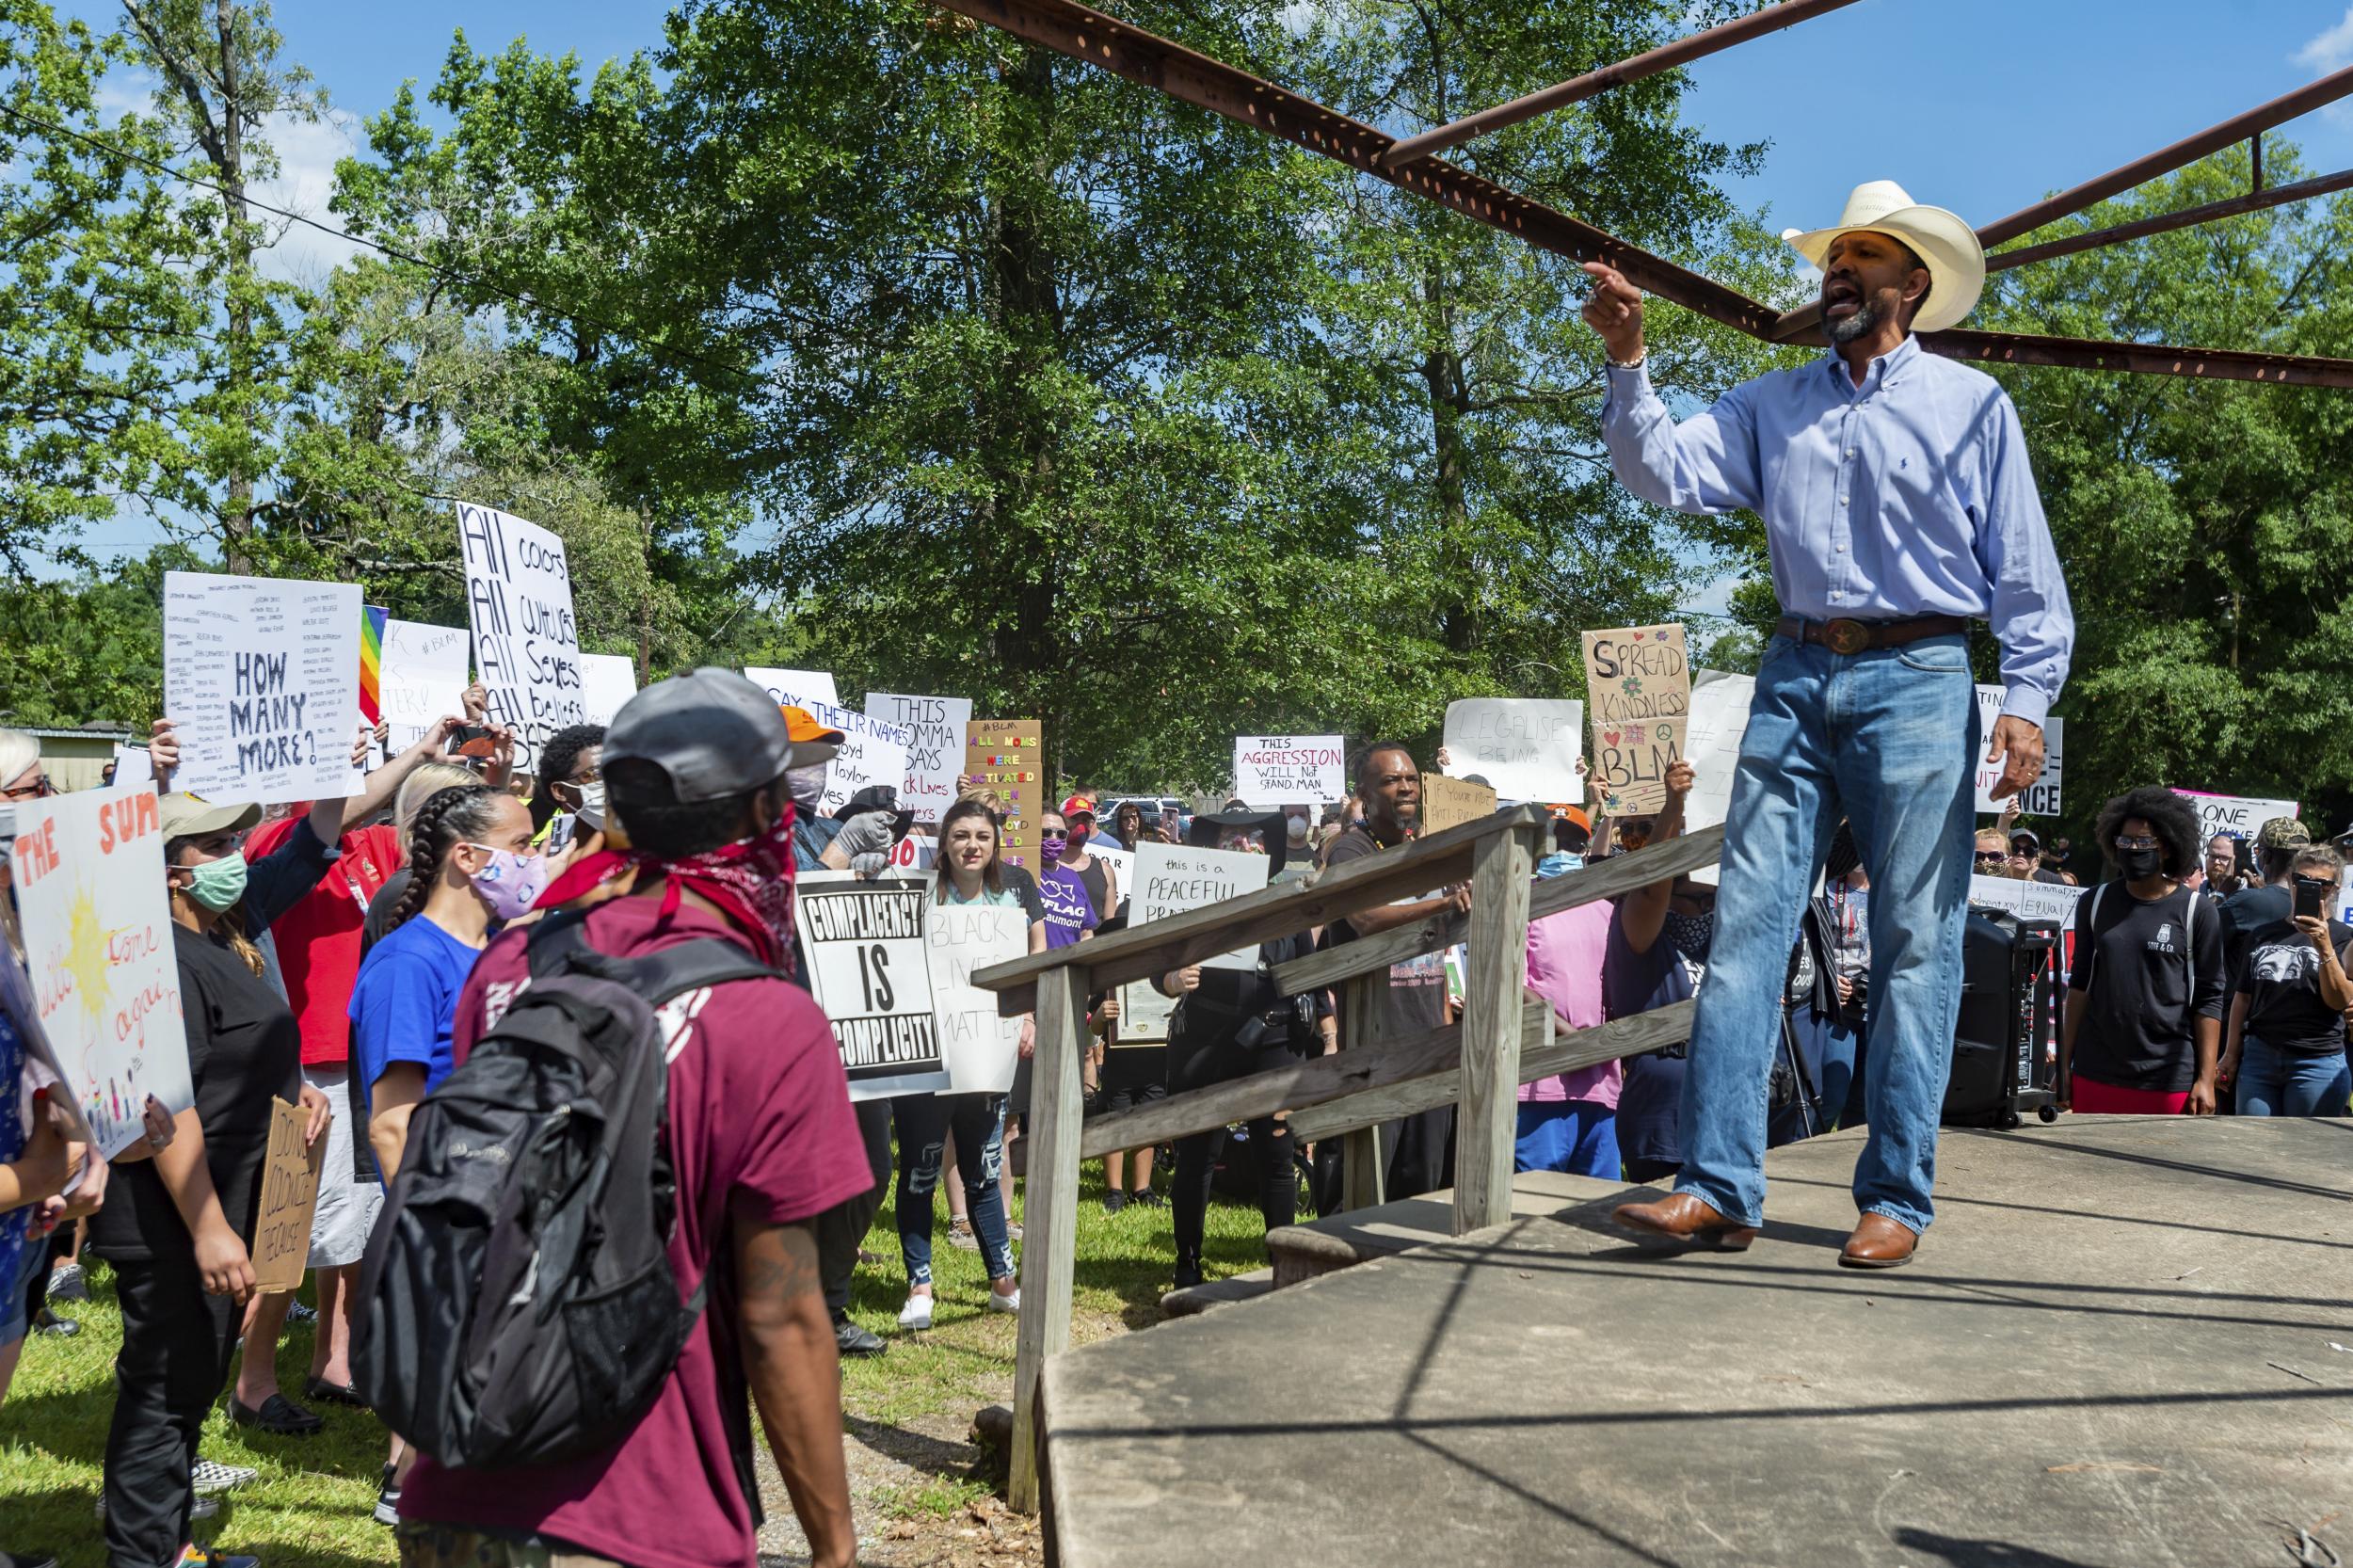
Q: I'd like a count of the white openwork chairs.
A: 0